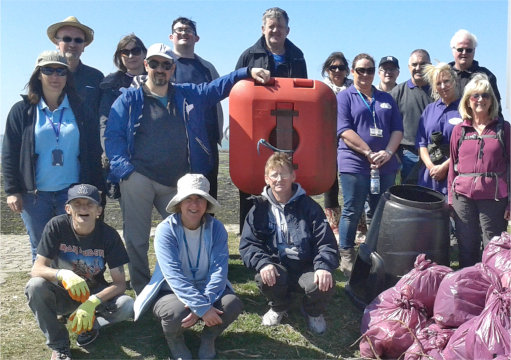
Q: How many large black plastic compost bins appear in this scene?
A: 1